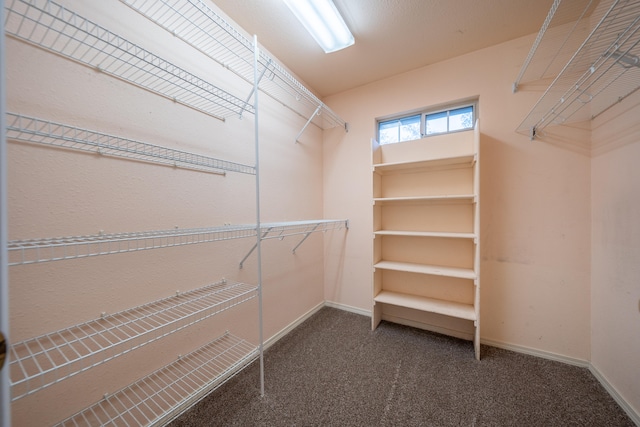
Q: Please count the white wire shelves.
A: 8